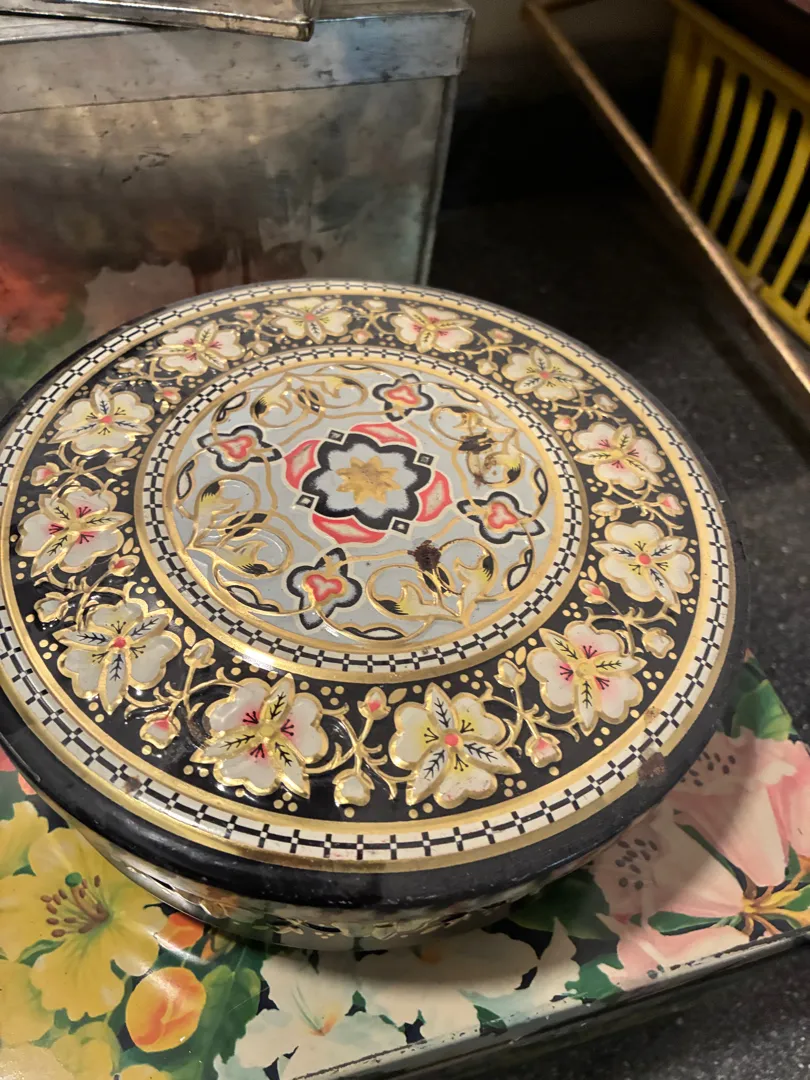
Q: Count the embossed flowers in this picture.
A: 12